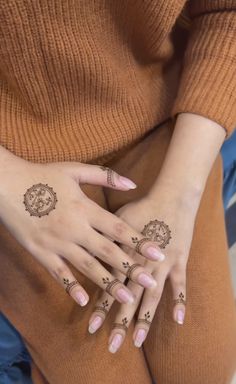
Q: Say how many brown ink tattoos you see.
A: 11